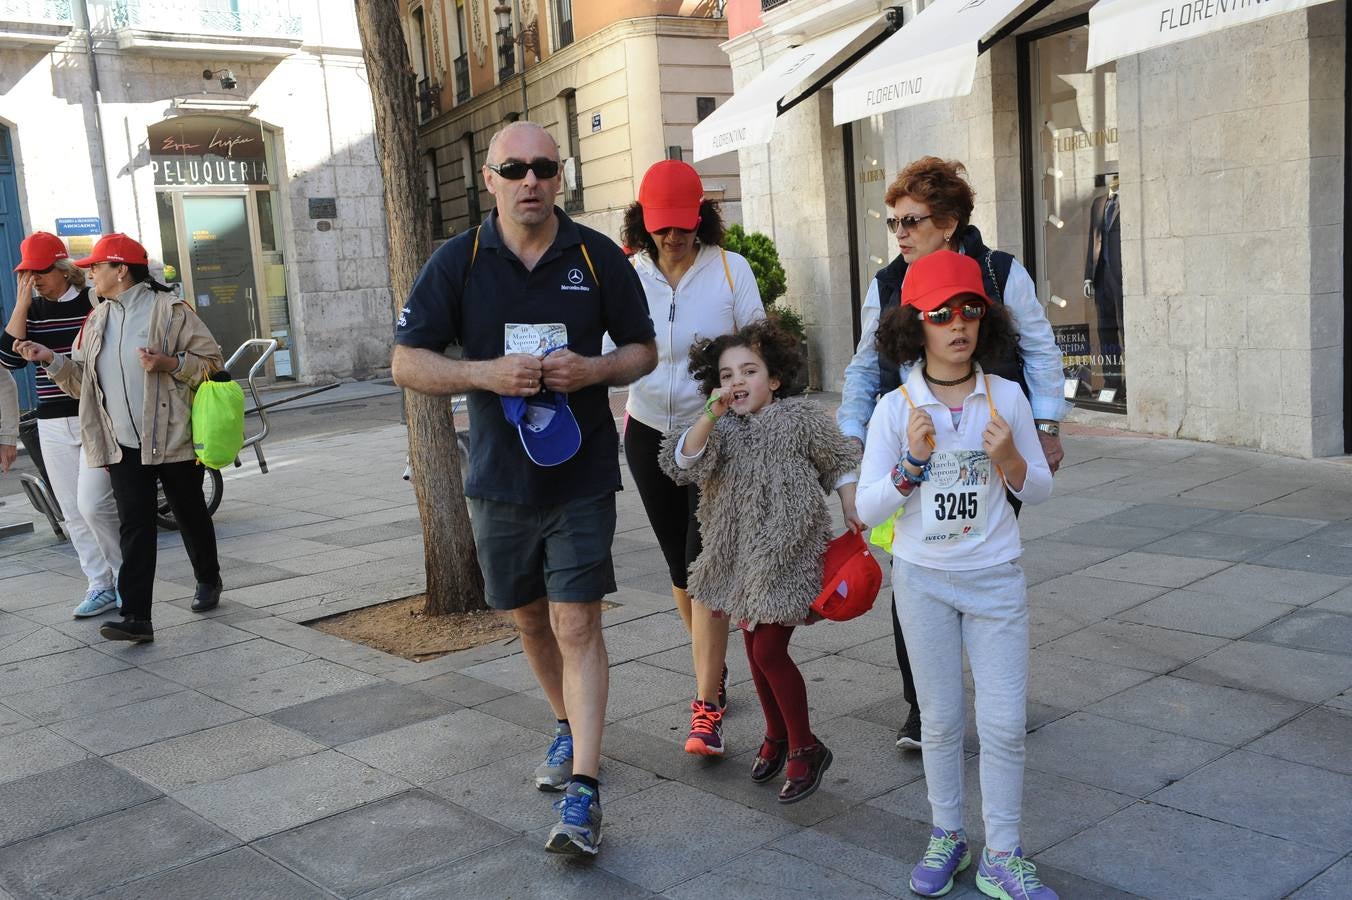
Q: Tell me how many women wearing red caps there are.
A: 3